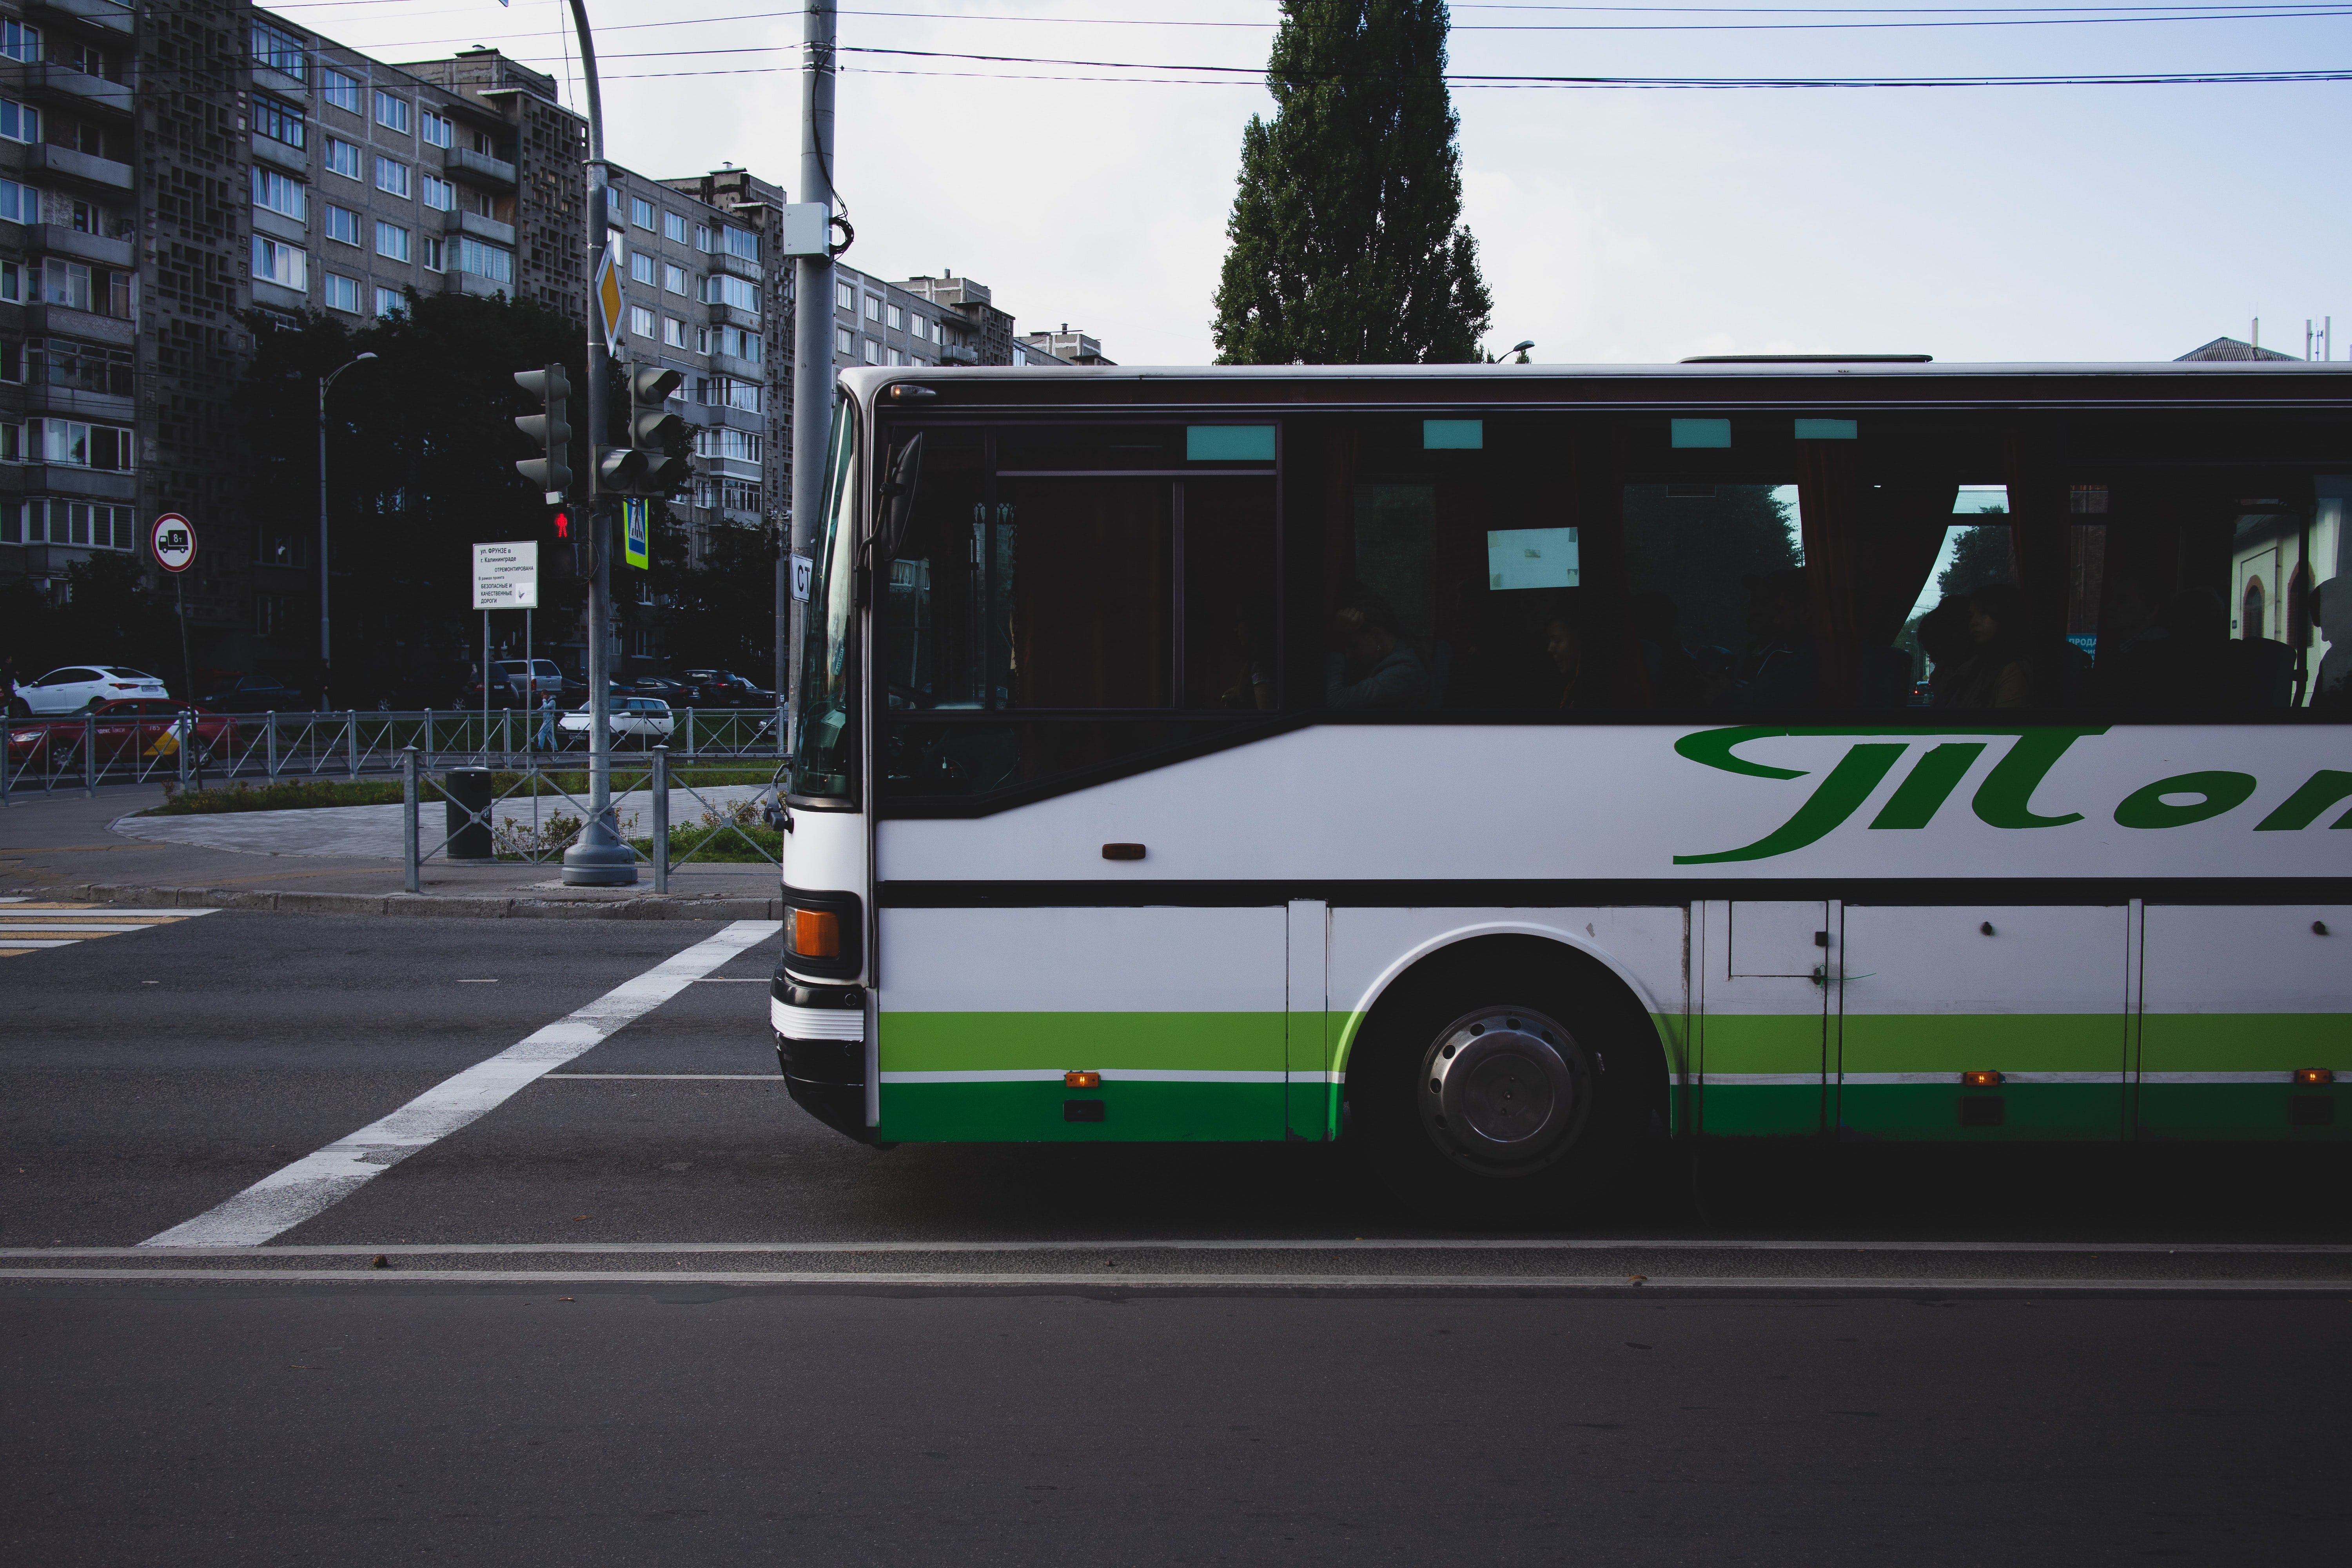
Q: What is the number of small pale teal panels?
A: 4